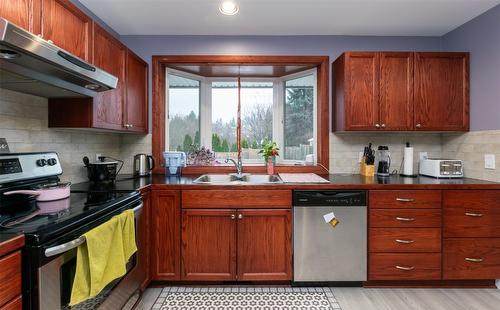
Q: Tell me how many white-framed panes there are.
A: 3